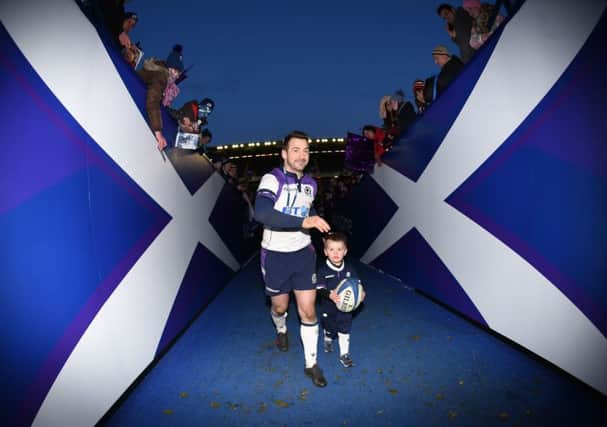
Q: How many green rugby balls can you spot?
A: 0